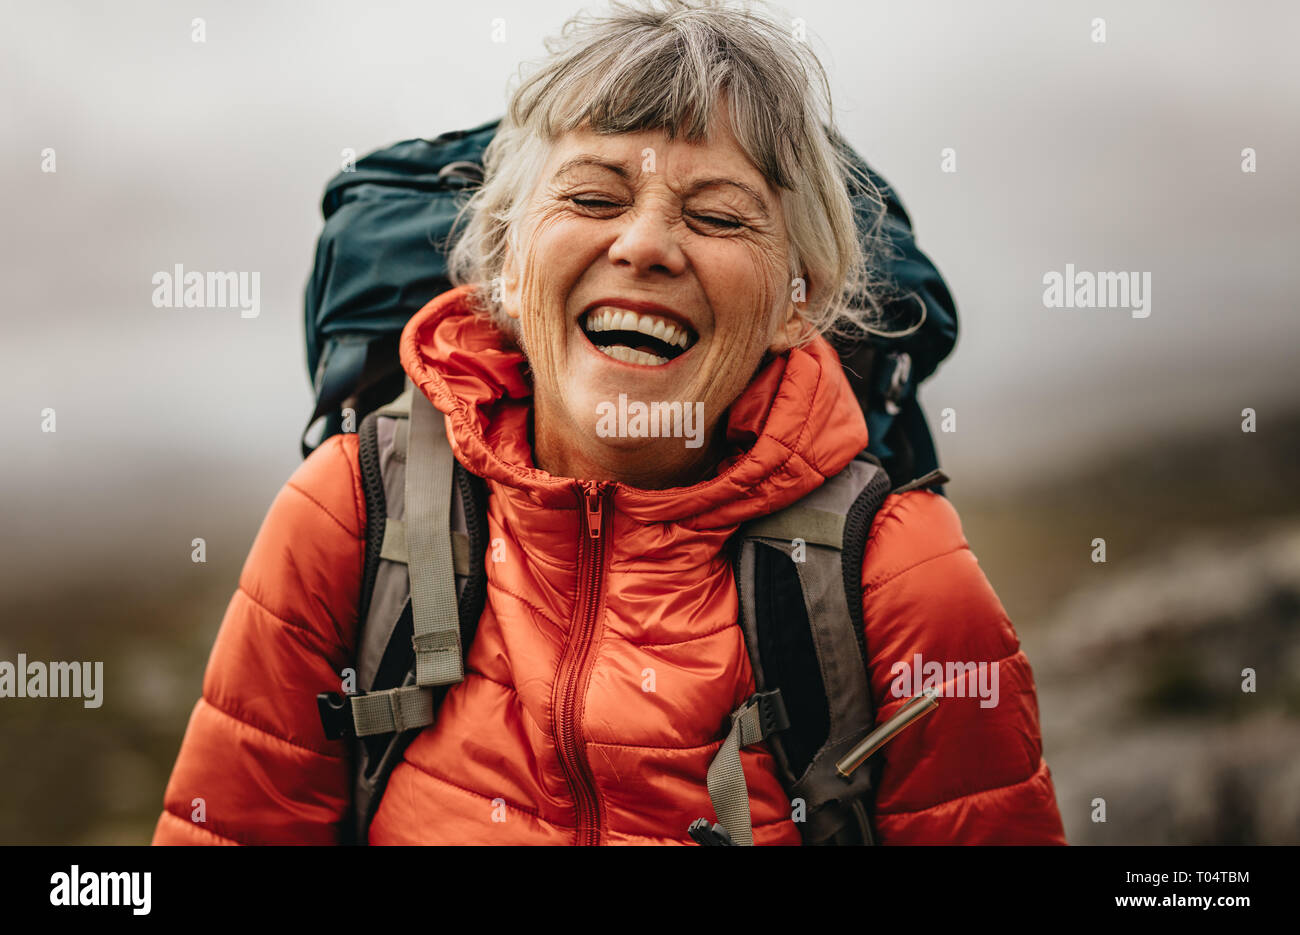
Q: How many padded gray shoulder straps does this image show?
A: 2